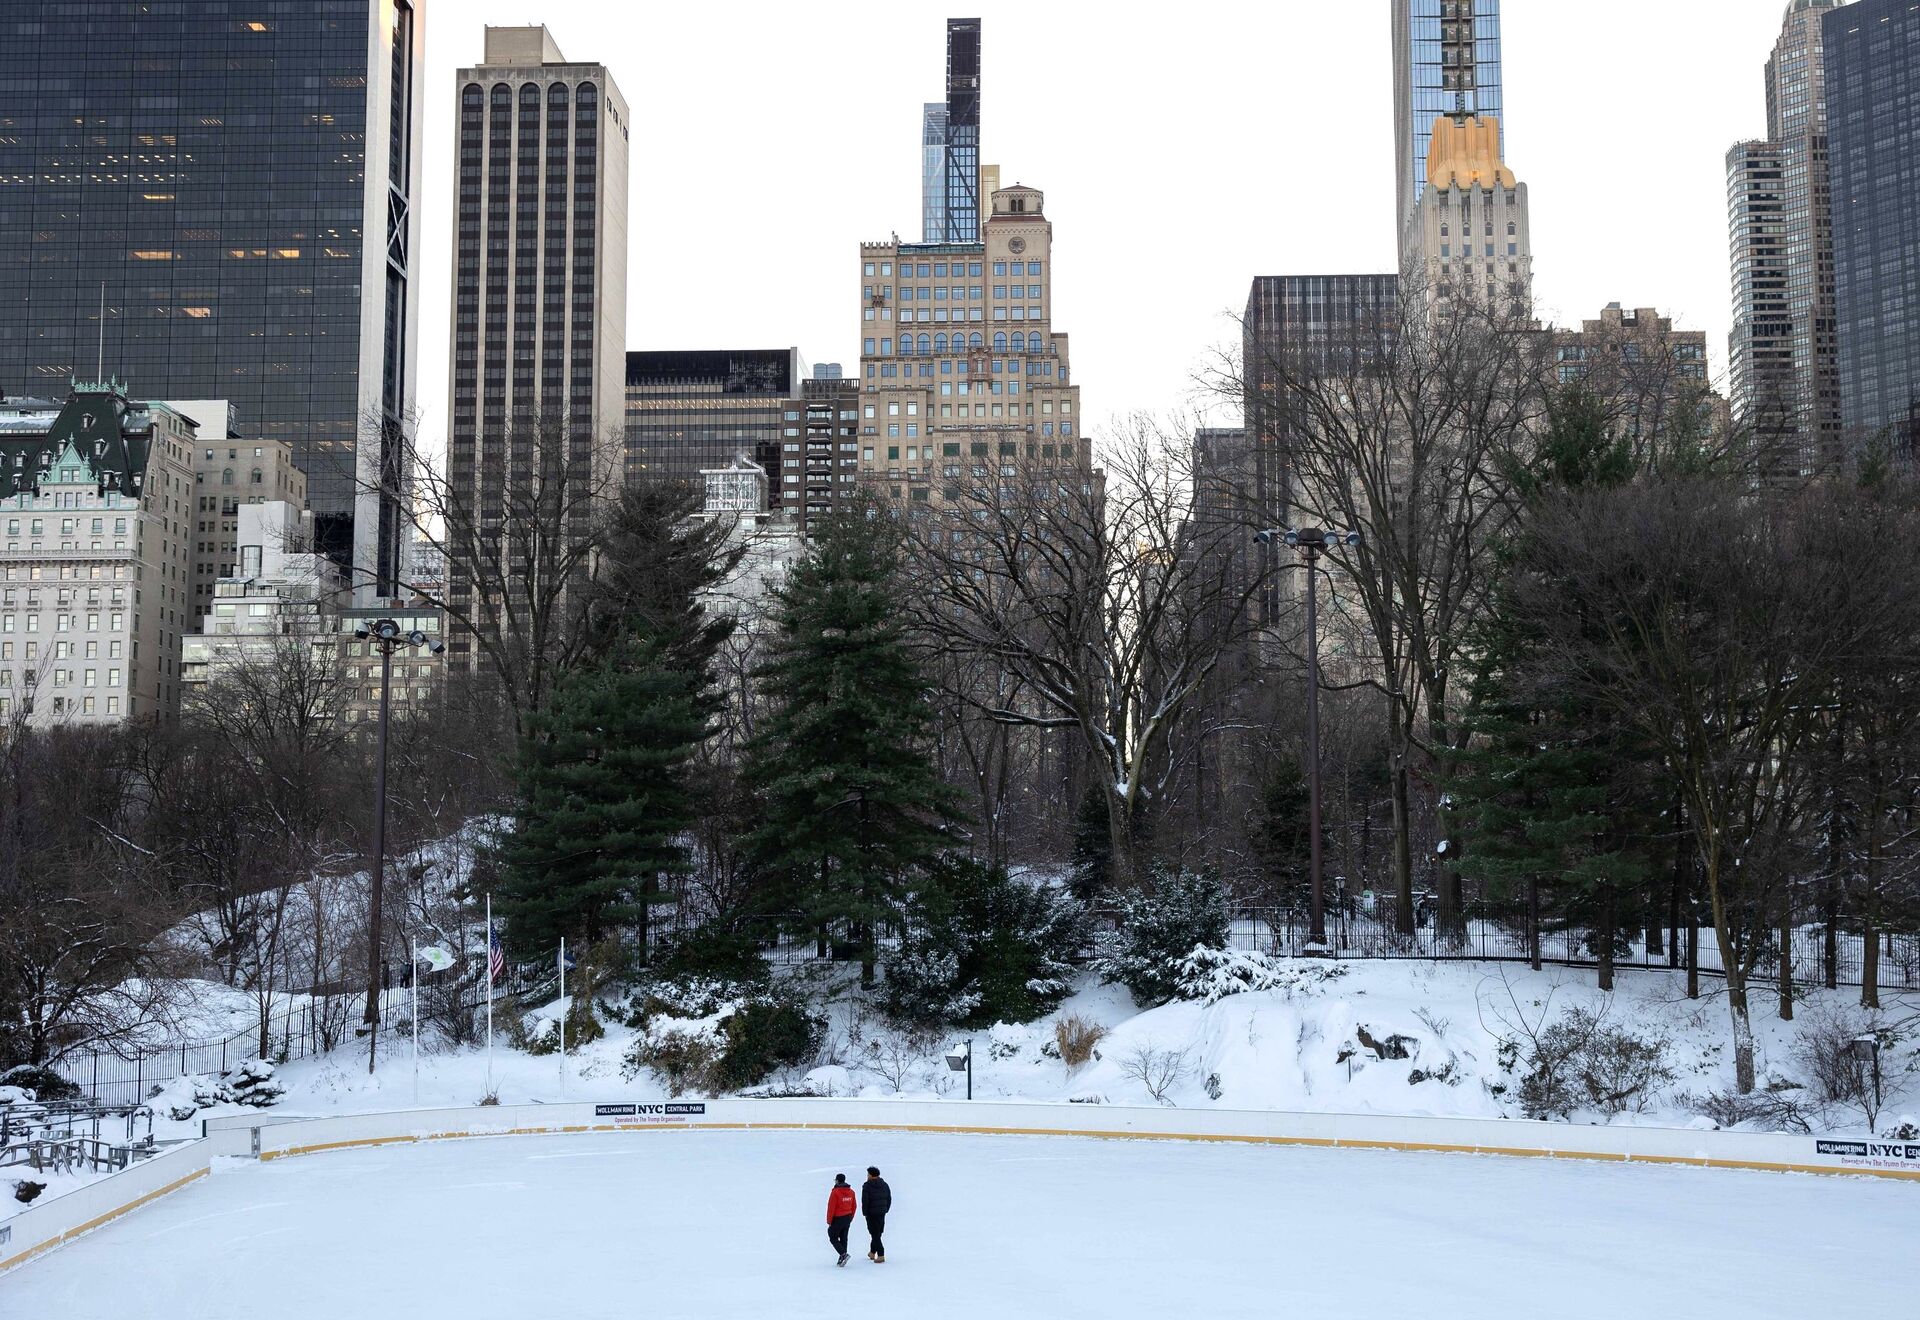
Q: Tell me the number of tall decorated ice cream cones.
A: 0